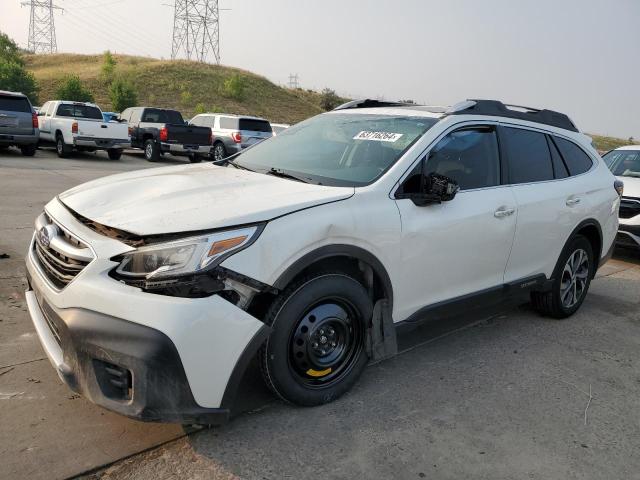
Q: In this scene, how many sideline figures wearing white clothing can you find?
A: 0